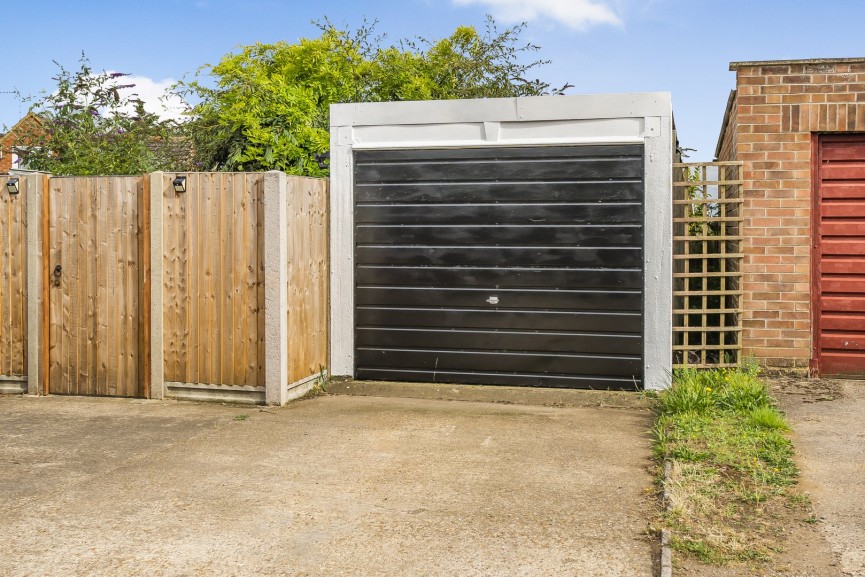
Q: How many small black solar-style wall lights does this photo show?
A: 2